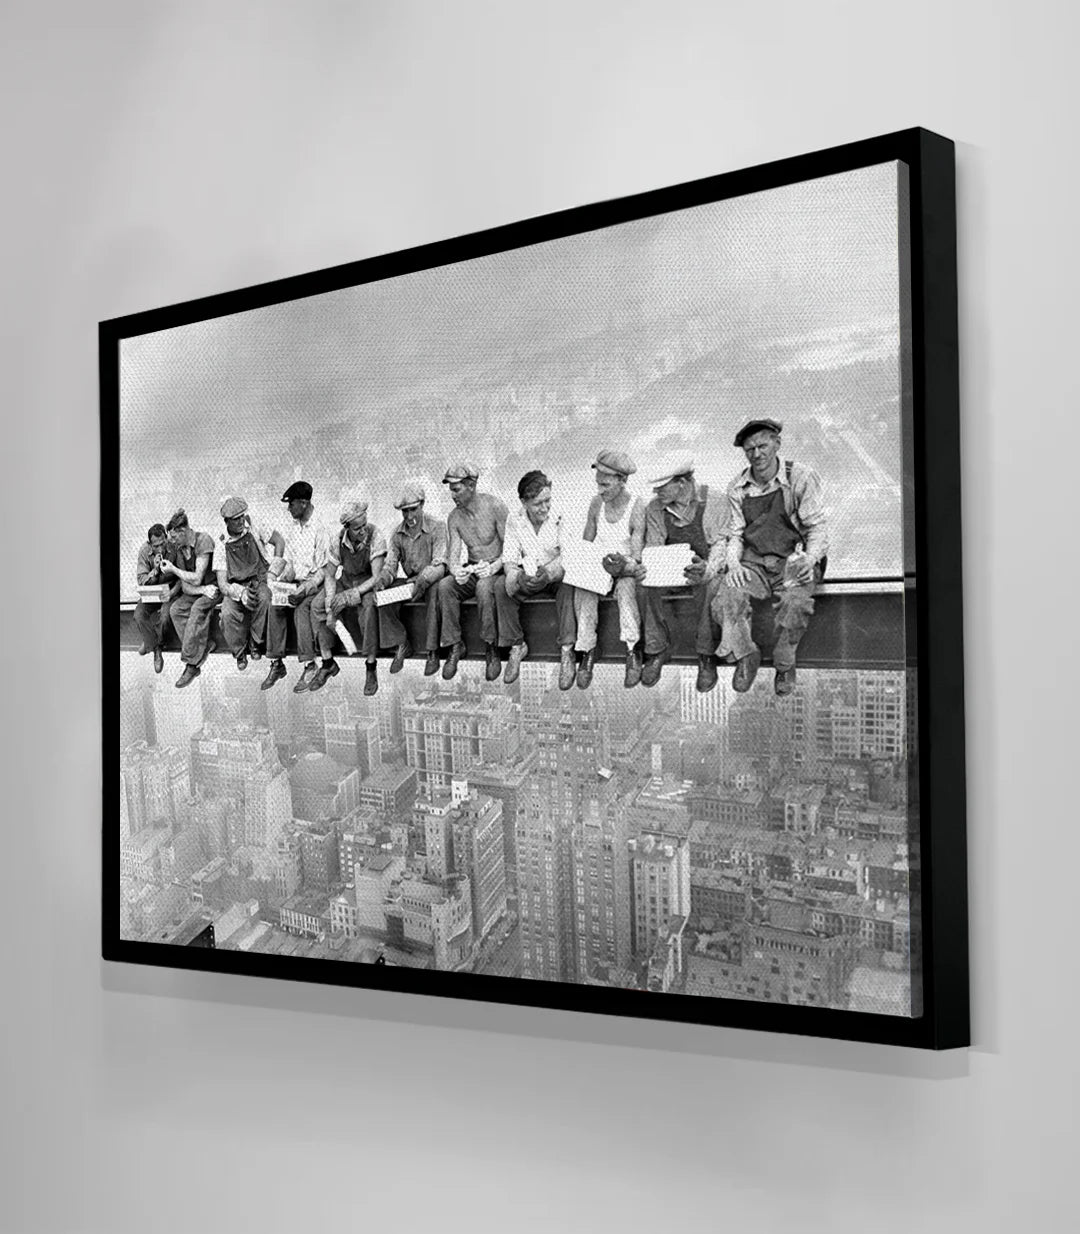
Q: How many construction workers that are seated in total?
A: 11